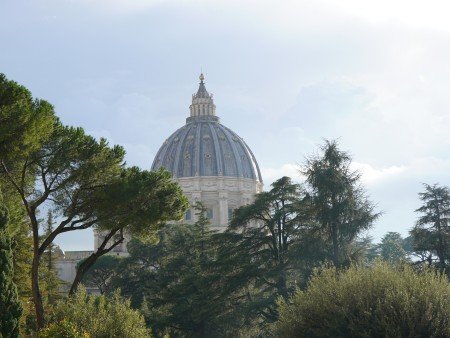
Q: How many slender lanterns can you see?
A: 1